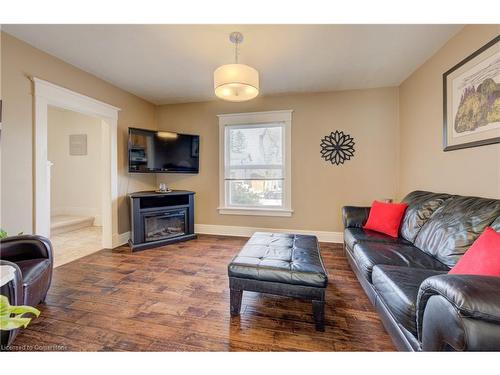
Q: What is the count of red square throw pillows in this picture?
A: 2